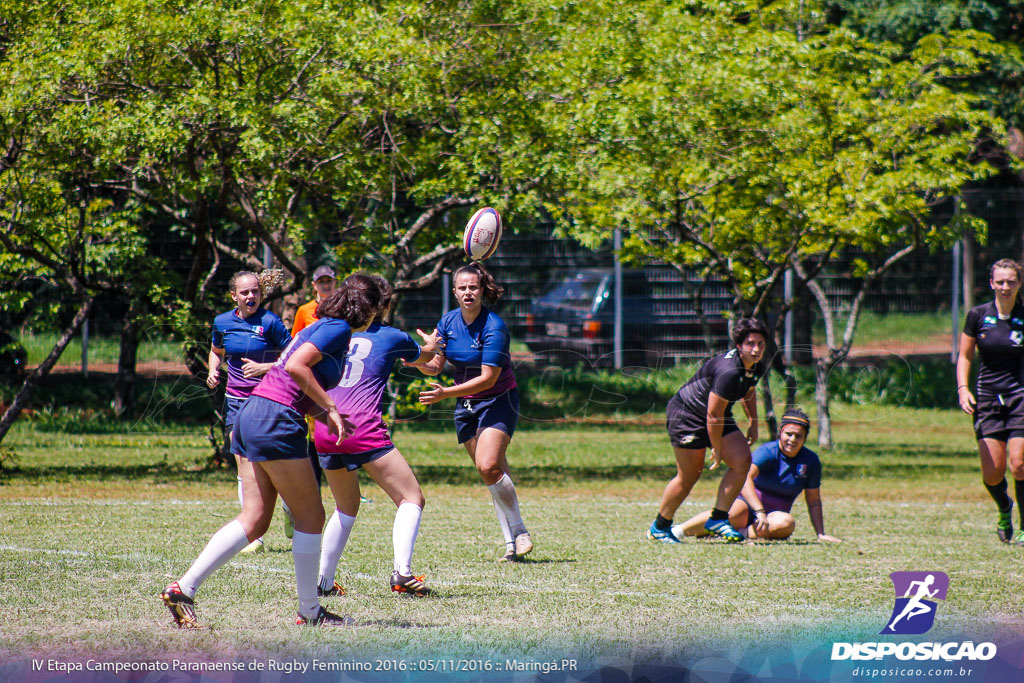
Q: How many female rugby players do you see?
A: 7